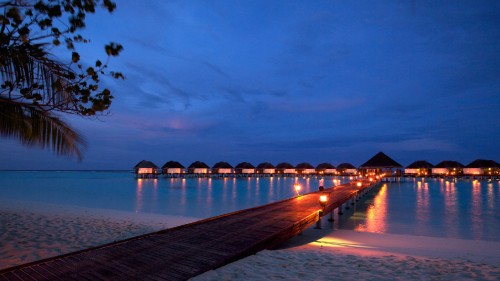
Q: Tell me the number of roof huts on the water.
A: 14